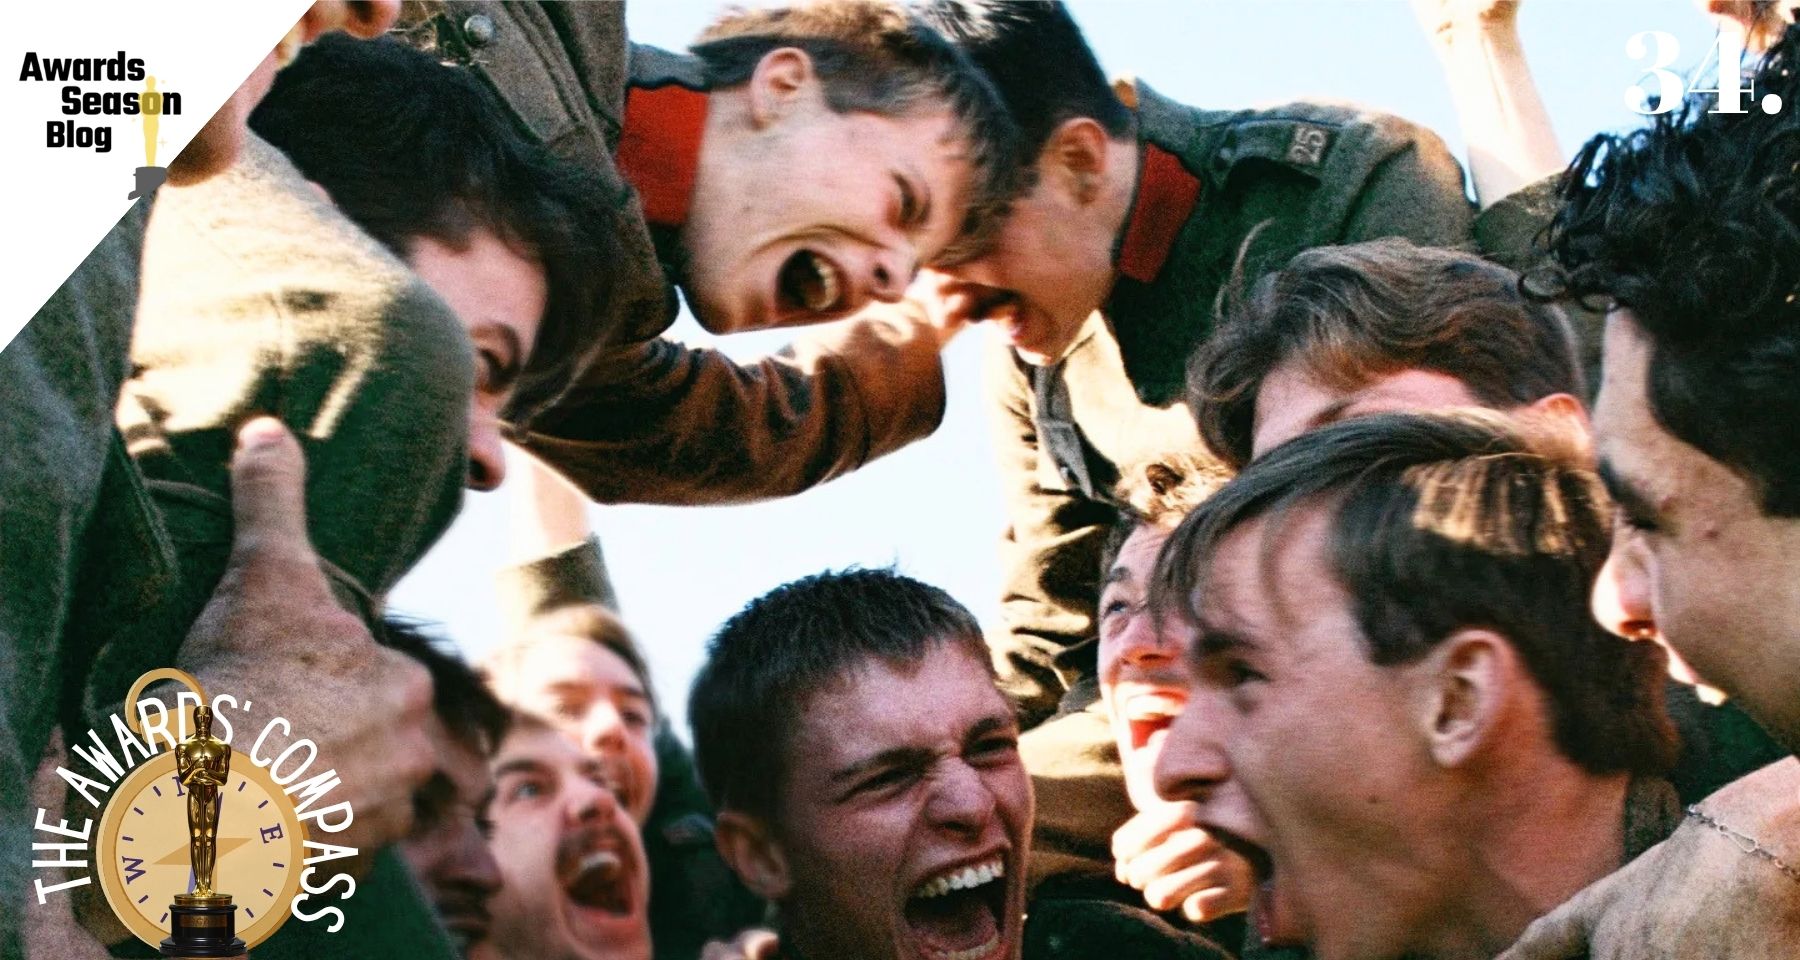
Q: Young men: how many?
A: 11